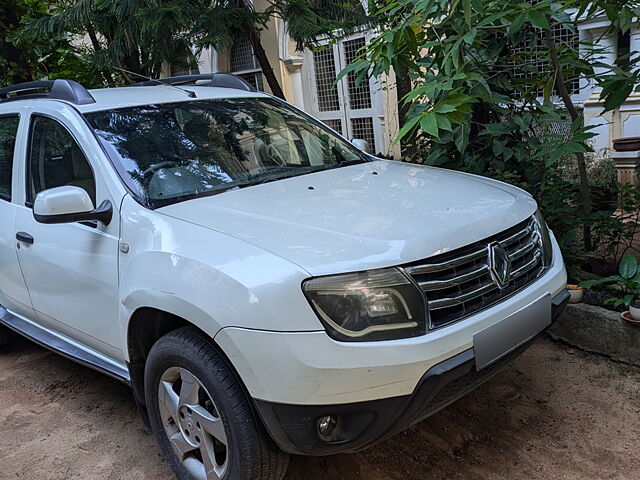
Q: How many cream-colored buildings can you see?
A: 1